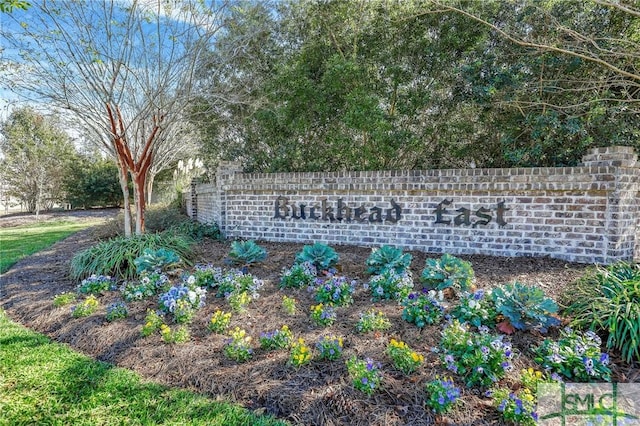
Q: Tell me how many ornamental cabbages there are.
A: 6